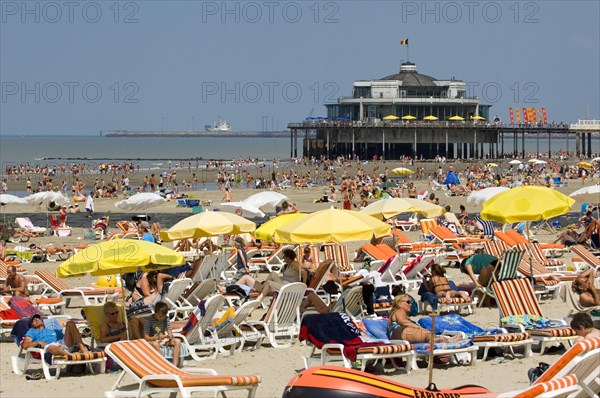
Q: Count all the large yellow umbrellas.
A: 6